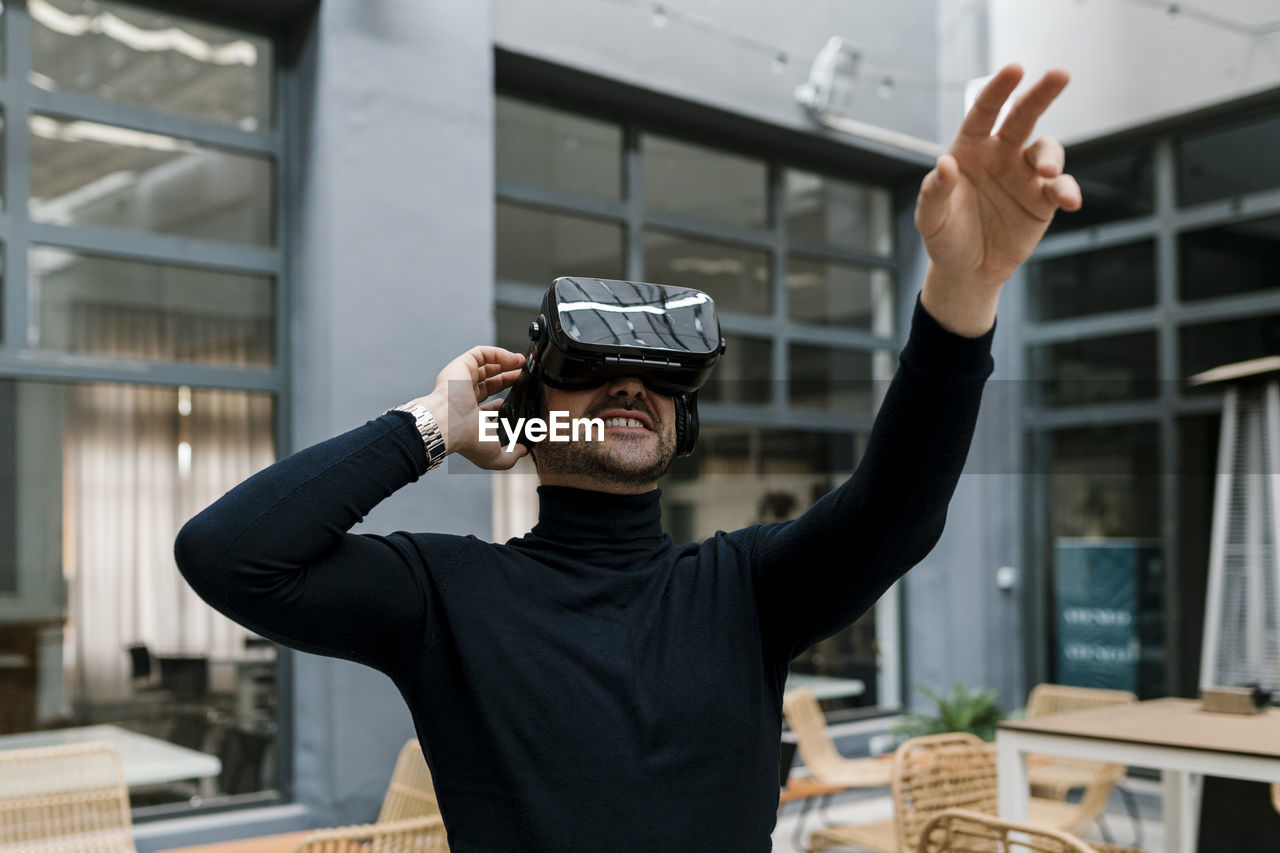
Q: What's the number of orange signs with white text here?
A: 0